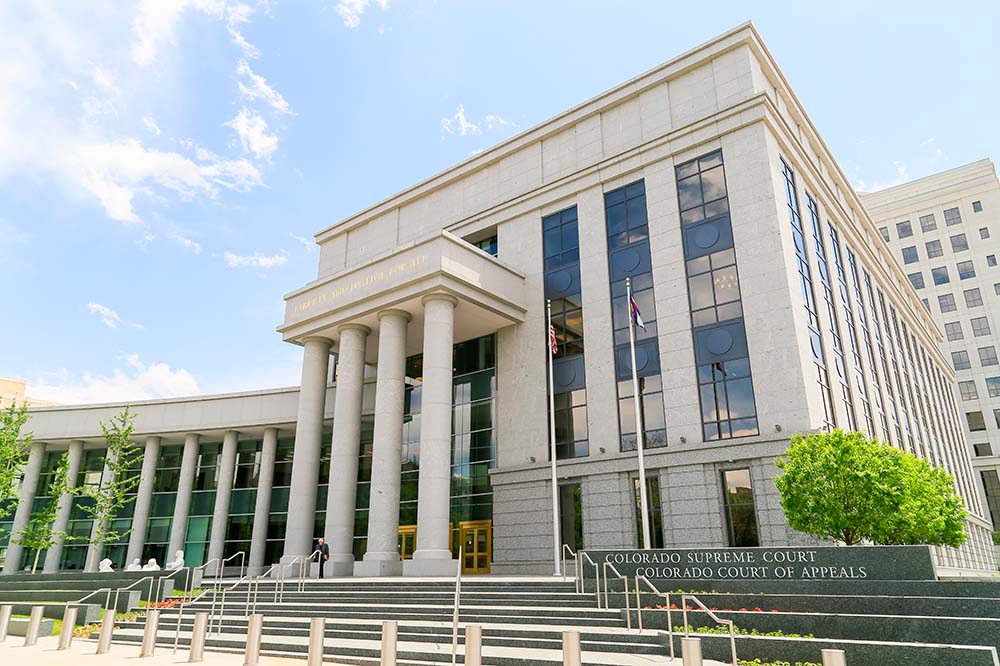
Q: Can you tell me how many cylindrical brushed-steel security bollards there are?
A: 13